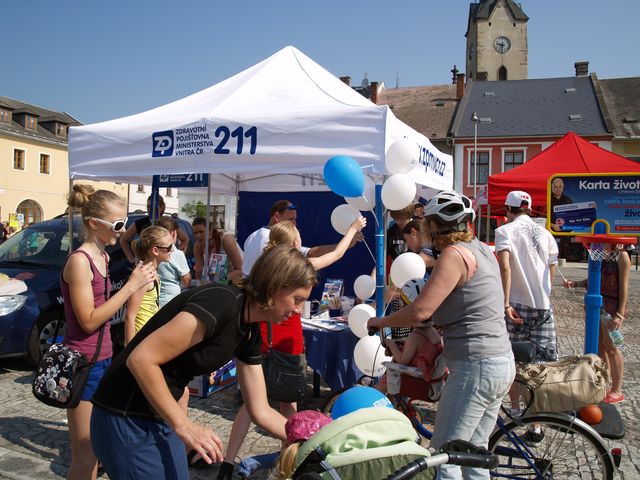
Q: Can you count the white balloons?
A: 8